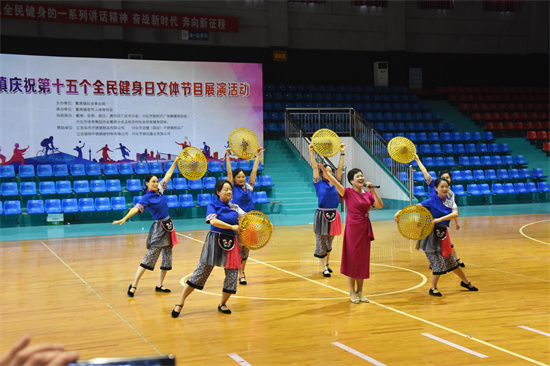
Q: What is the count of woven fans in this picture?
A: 6